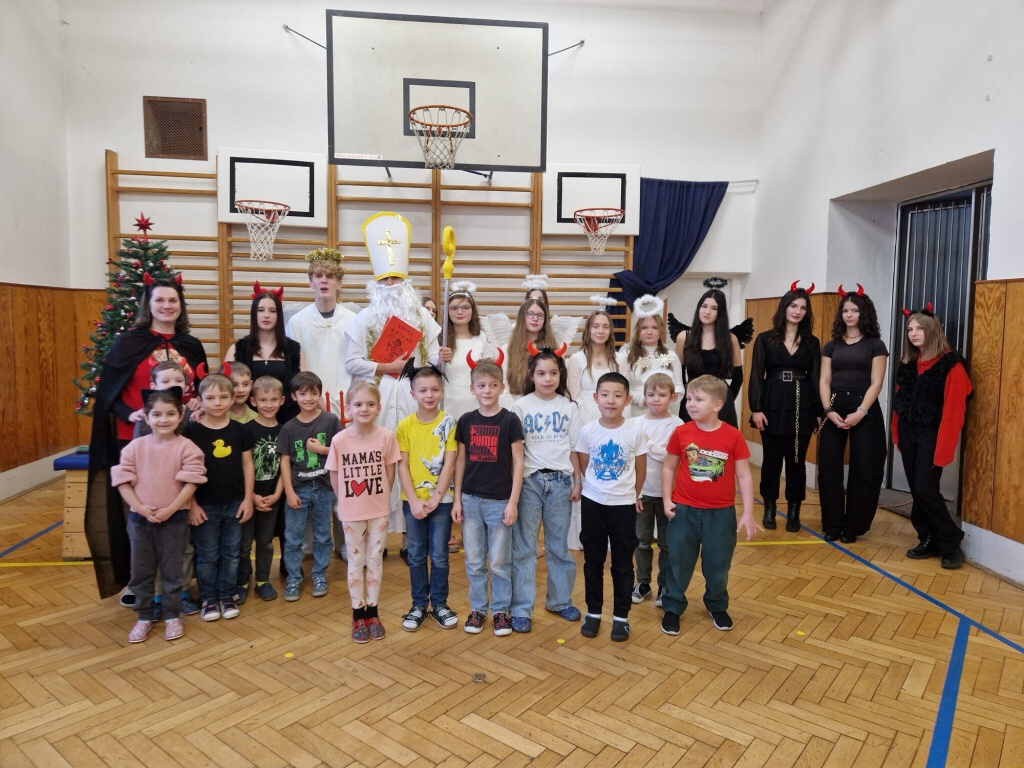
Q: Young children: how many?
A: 13